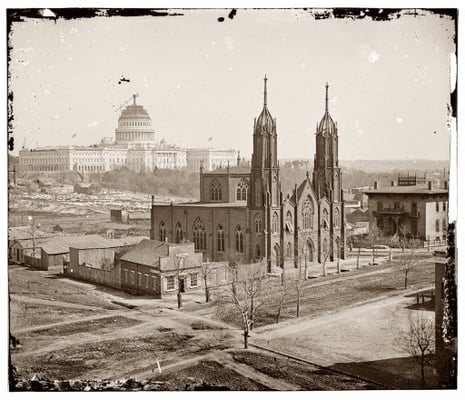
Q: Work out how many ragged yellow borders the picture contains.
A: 0